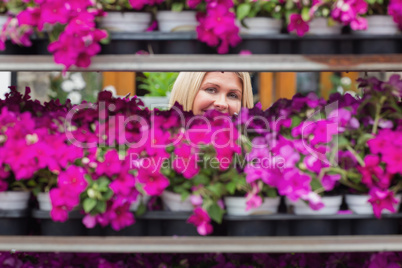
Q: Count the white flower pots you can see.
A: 13